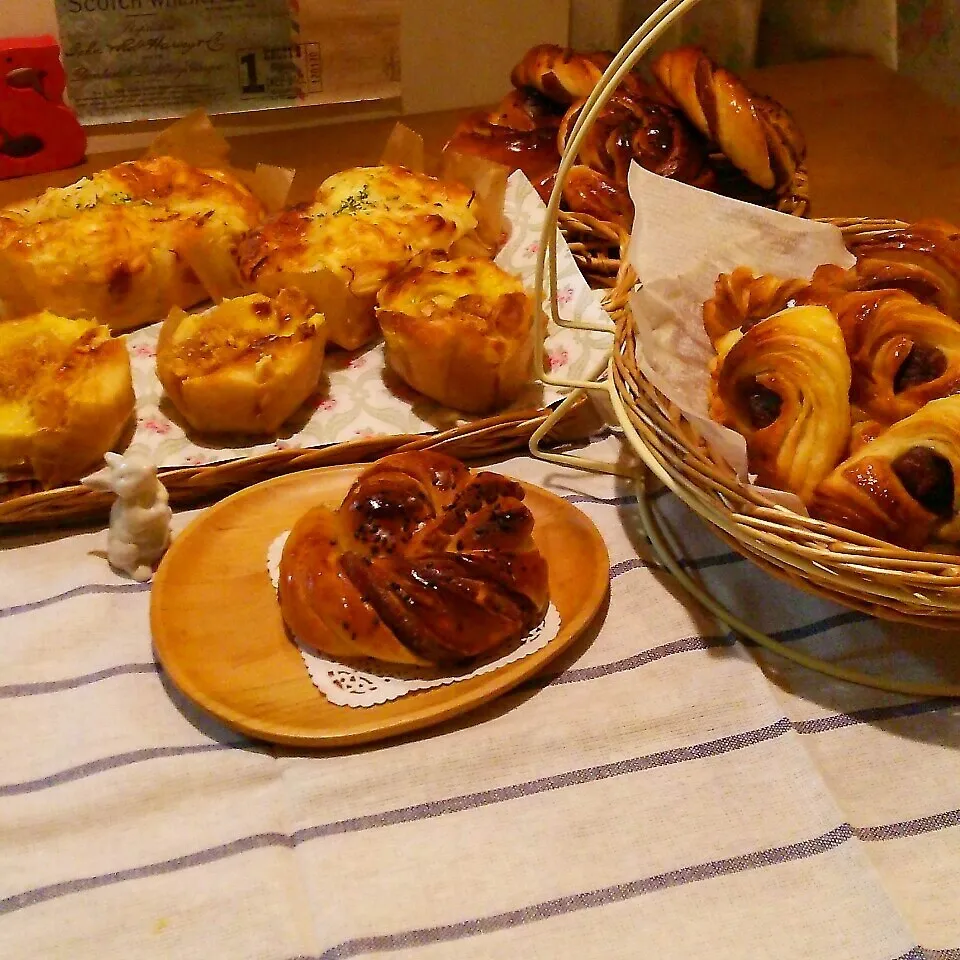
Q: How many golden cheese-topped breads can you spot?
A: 5